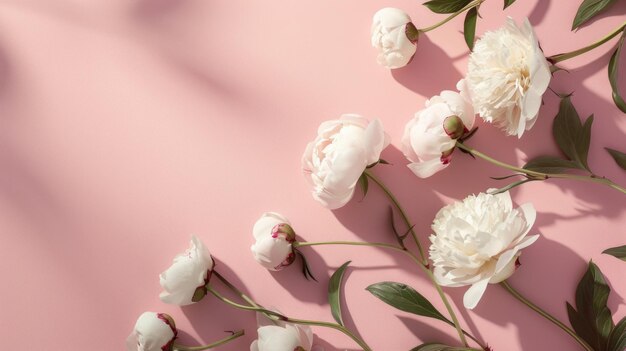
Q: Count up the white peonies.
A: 9